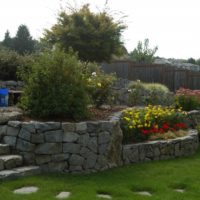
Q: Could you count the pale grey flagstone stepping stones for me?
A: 5